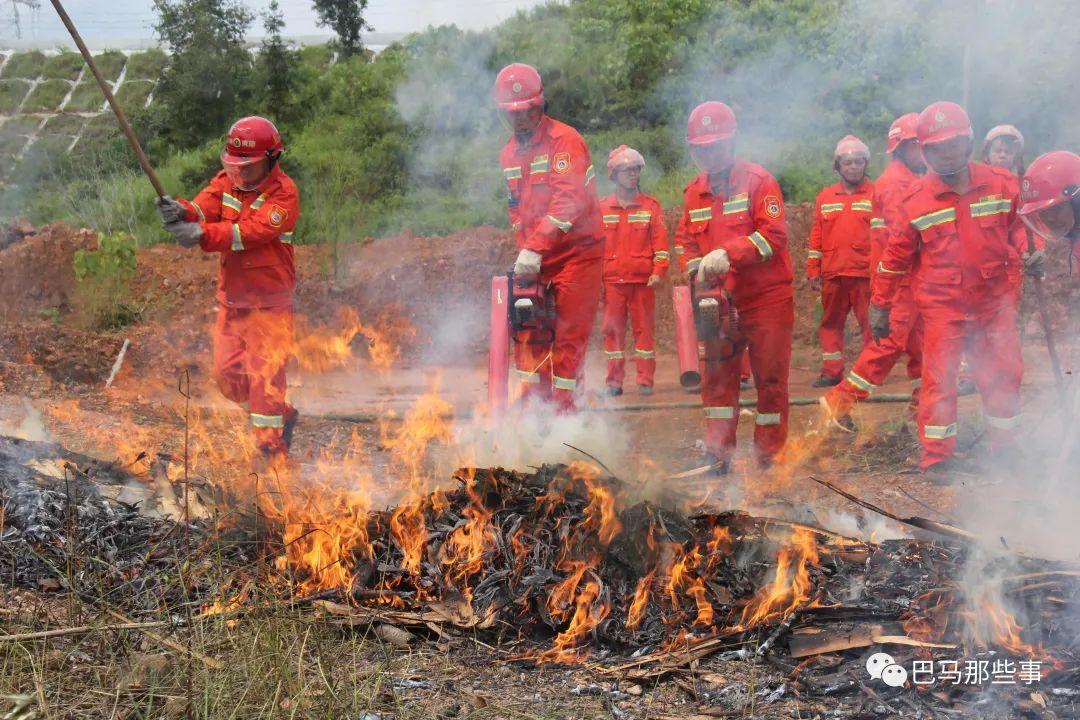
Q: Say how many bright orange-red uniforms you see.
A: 9